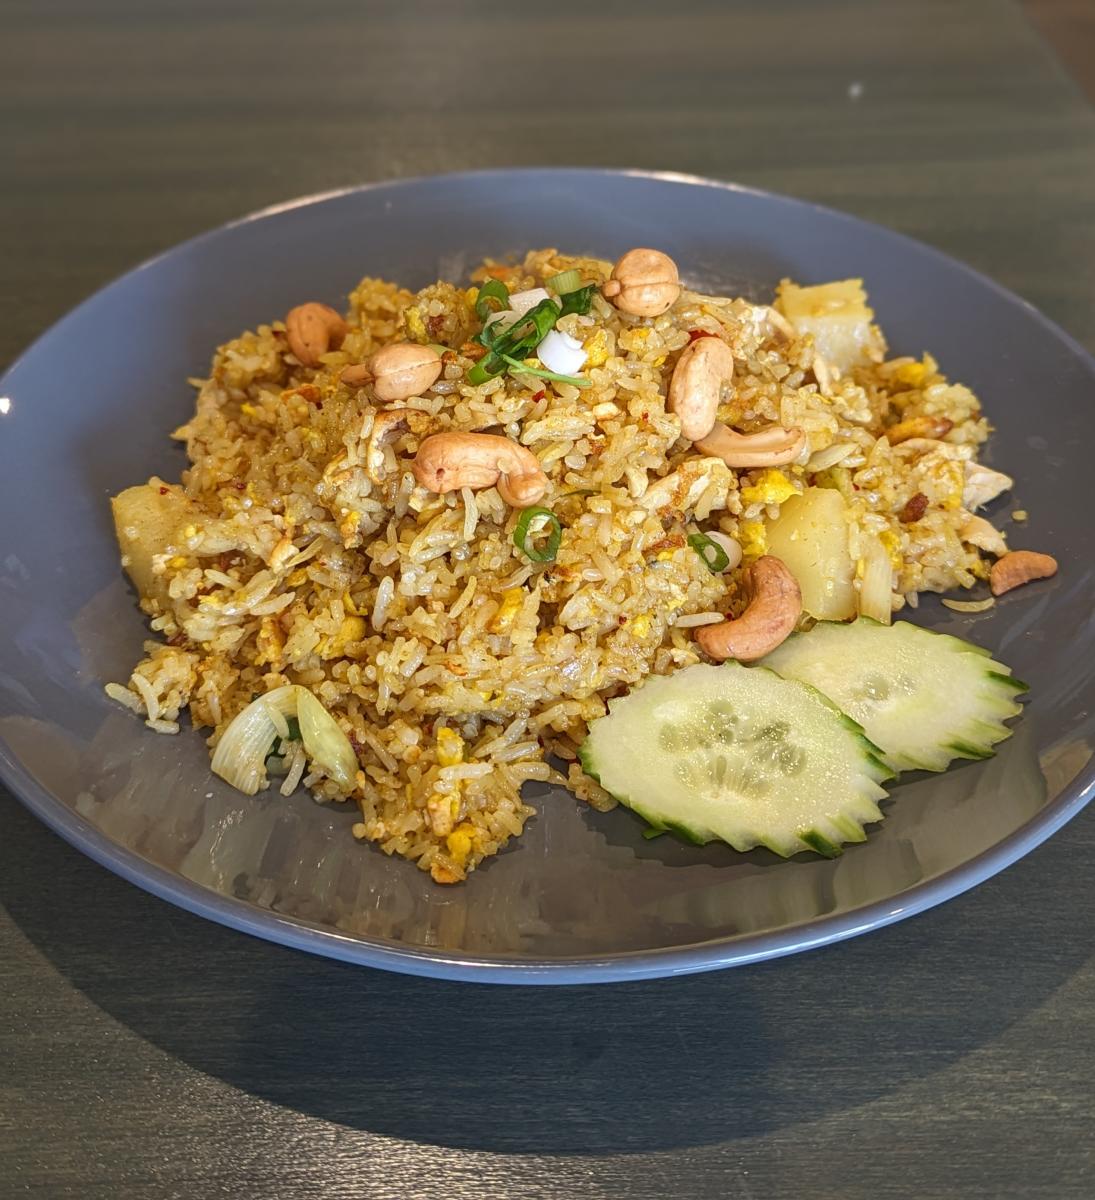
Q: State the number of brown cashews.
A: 8